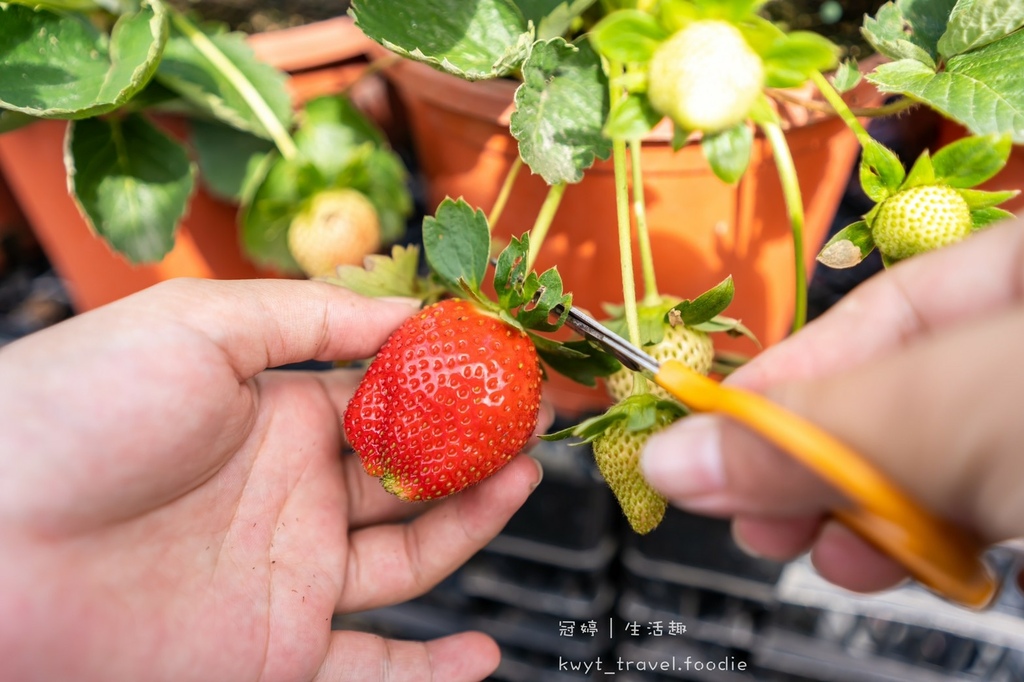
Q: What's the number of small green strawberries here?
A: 5